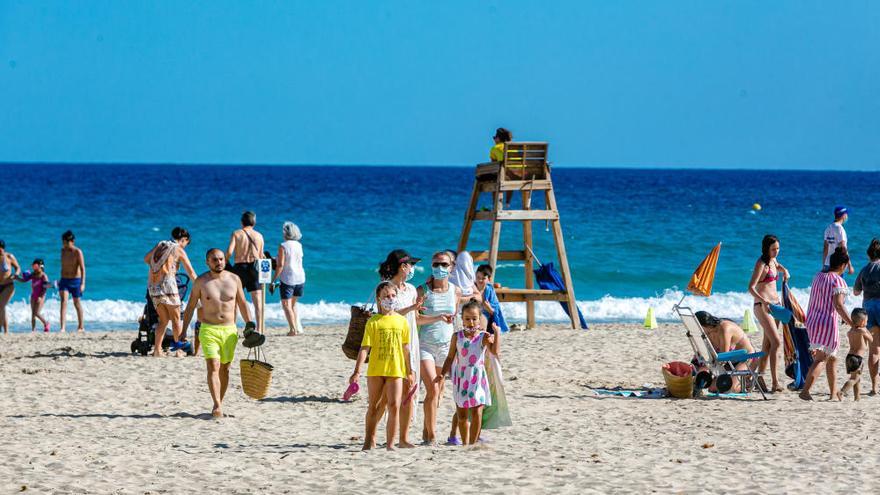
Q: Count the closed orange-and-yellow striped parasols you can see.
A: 1